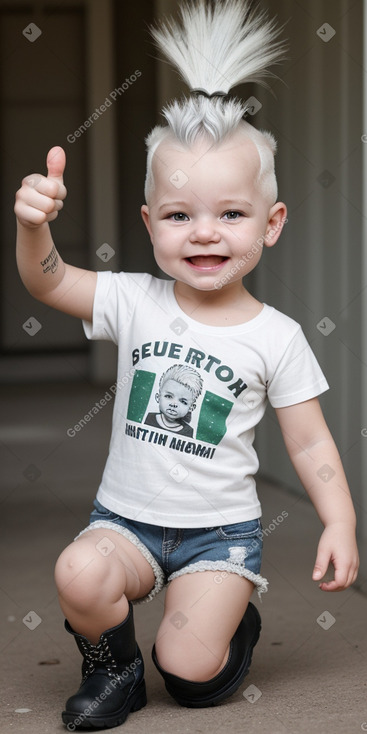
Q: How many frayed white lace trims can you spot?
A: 2